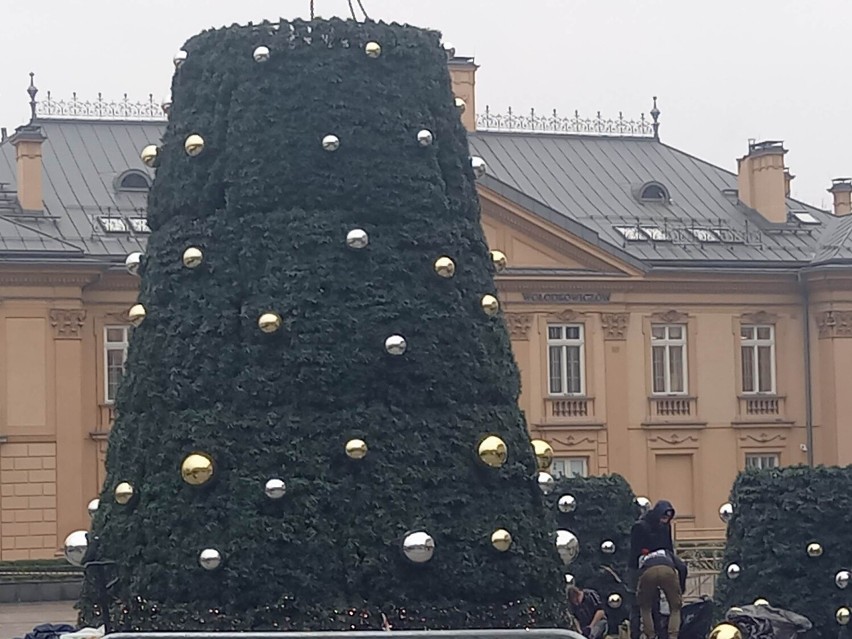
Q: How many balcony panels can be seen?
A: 3